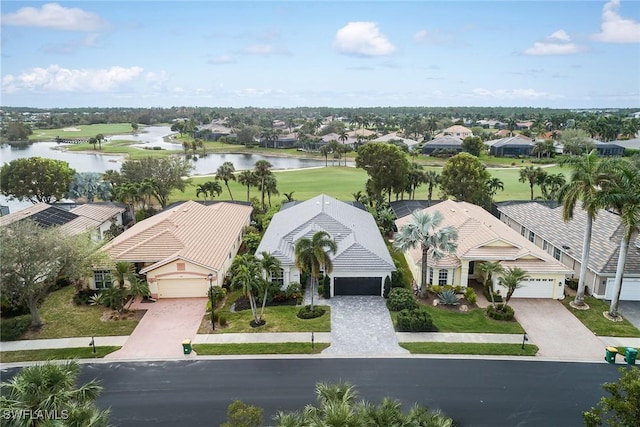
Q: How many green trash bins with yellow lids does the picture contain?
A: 2